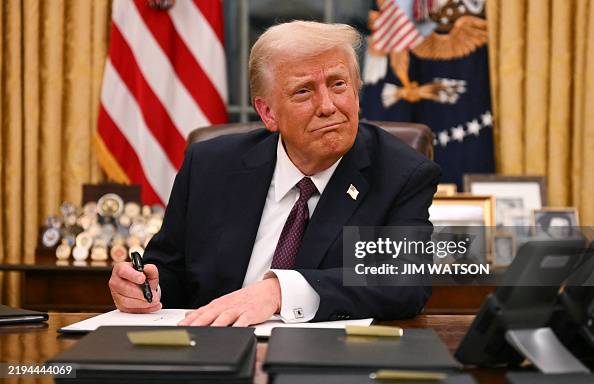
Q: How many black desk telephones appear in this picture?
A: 2